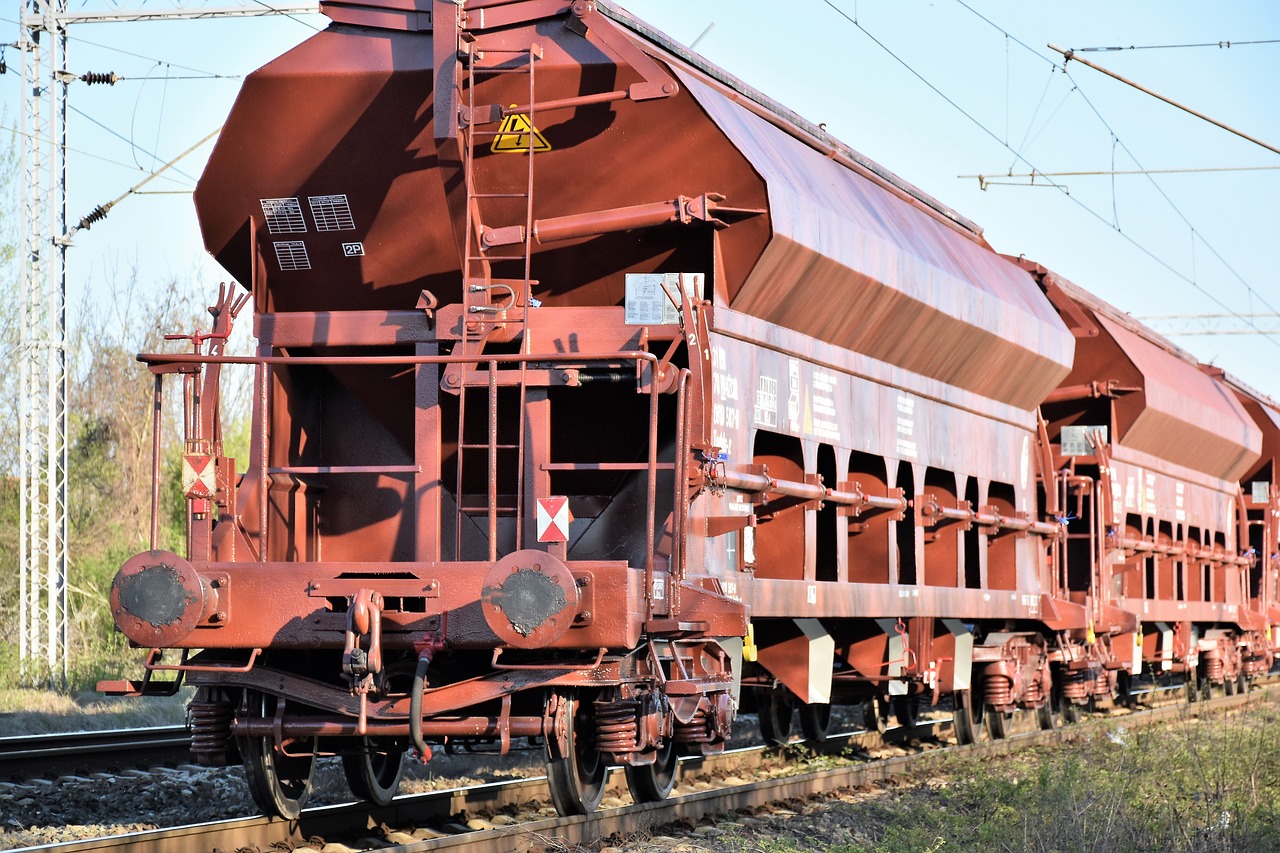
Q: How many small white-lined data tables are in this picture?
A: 3